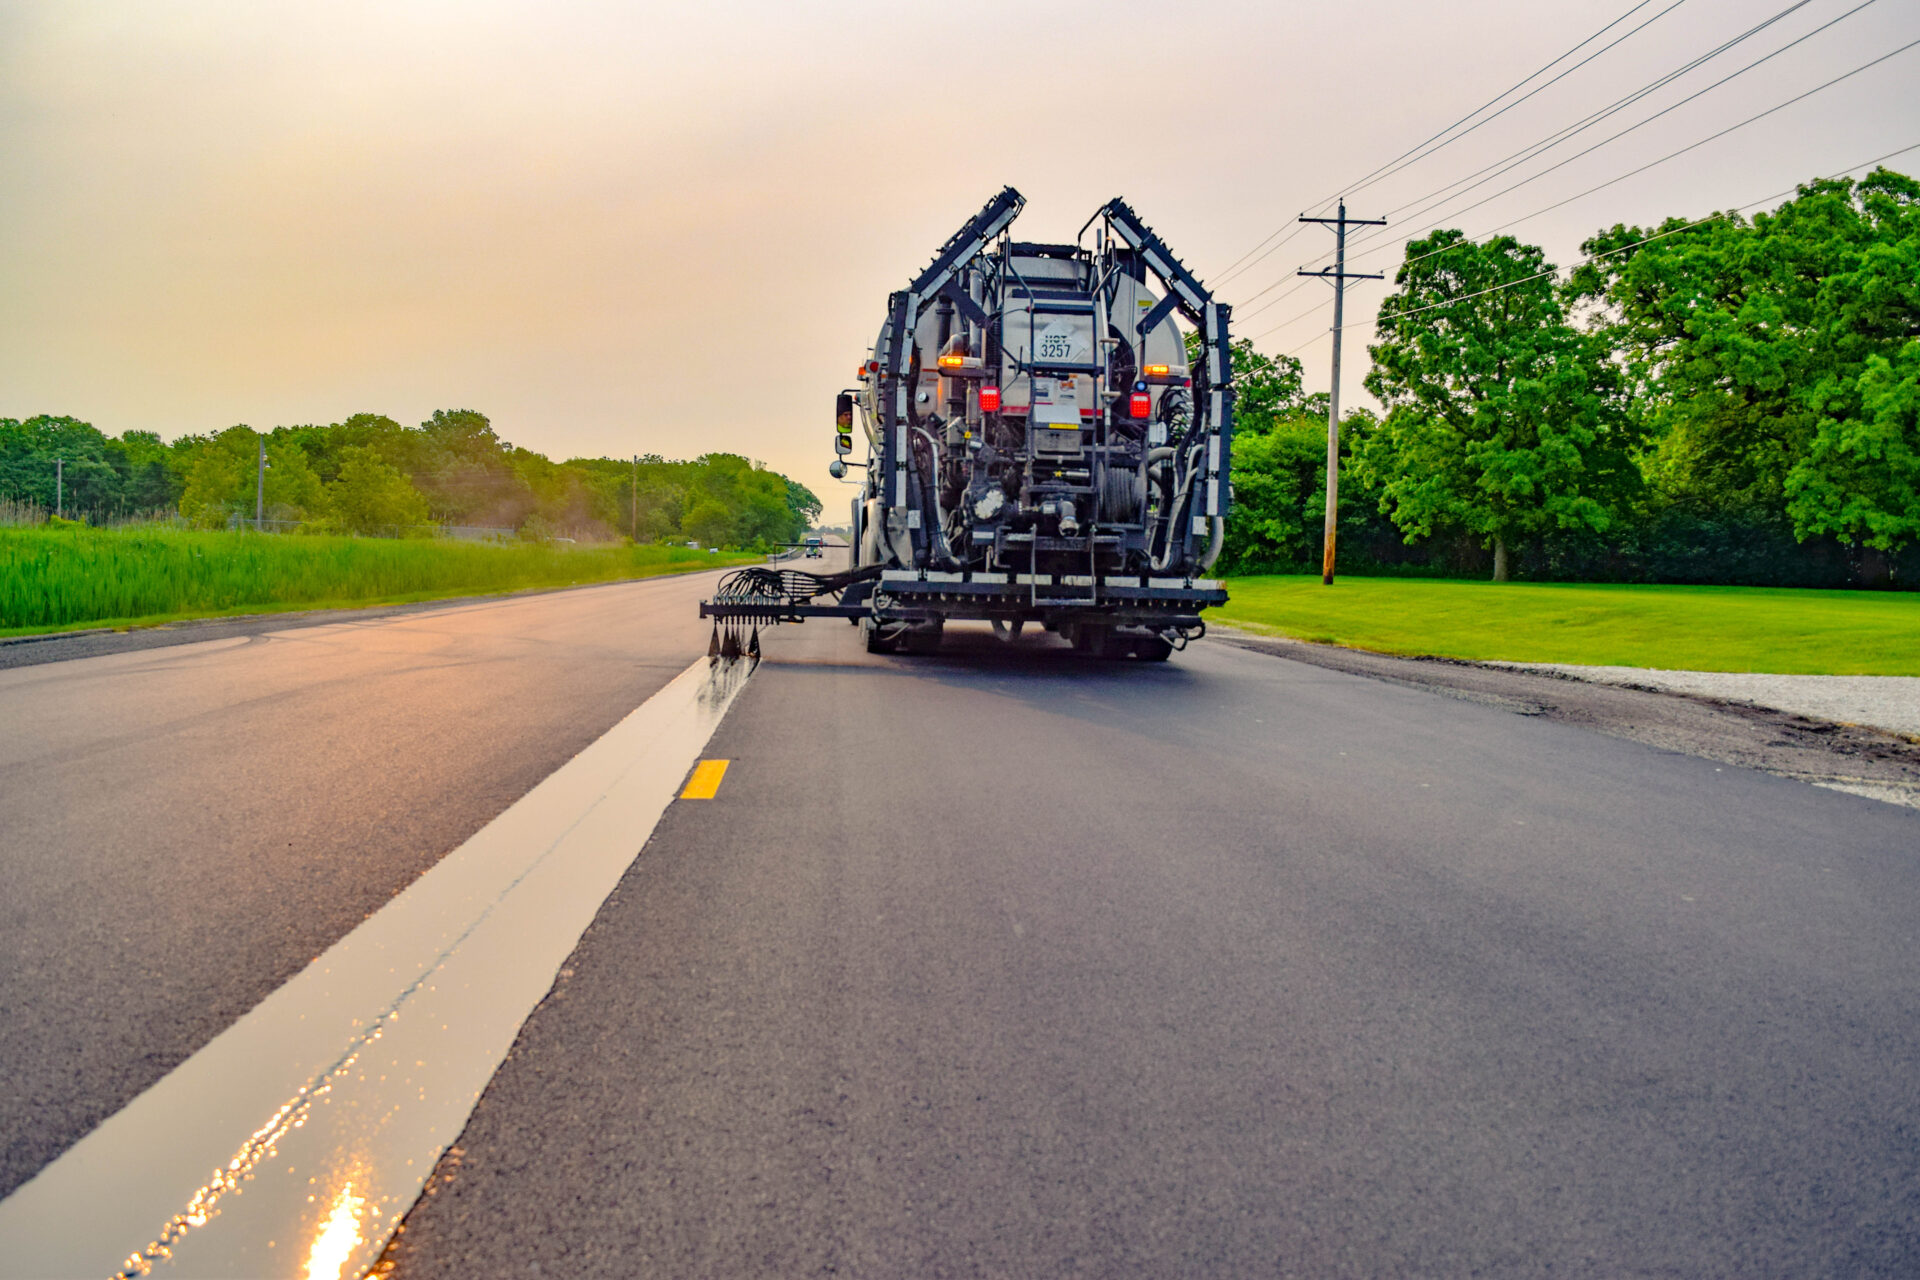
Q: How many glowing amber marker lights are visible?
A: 2